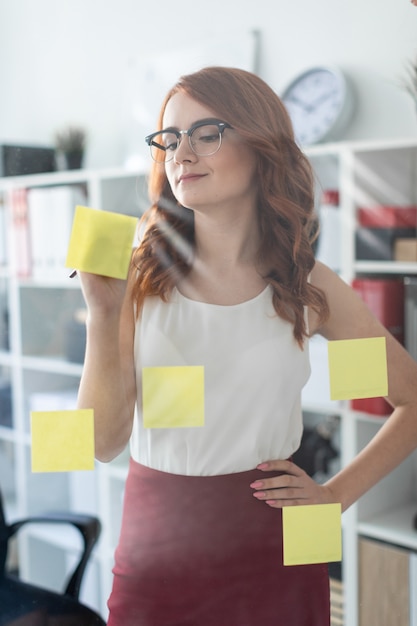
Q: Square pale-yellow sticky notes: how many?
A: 5